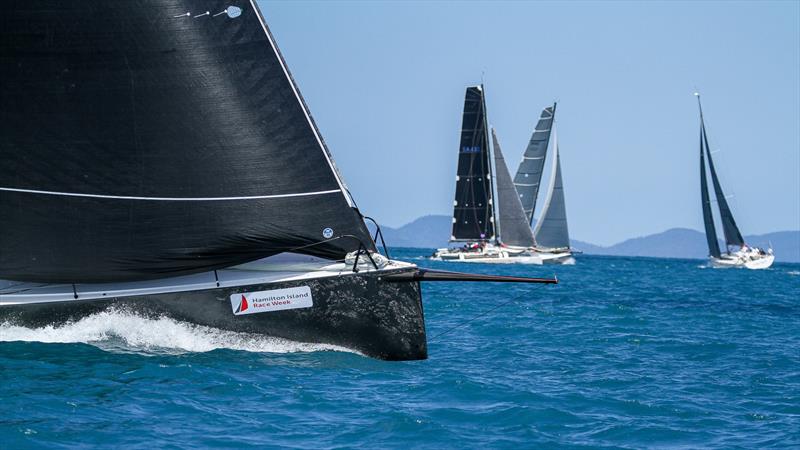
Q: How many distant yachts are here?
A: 3